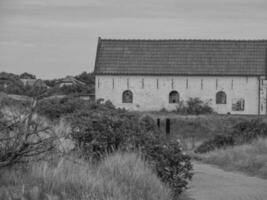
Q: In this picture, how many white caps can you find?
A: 0